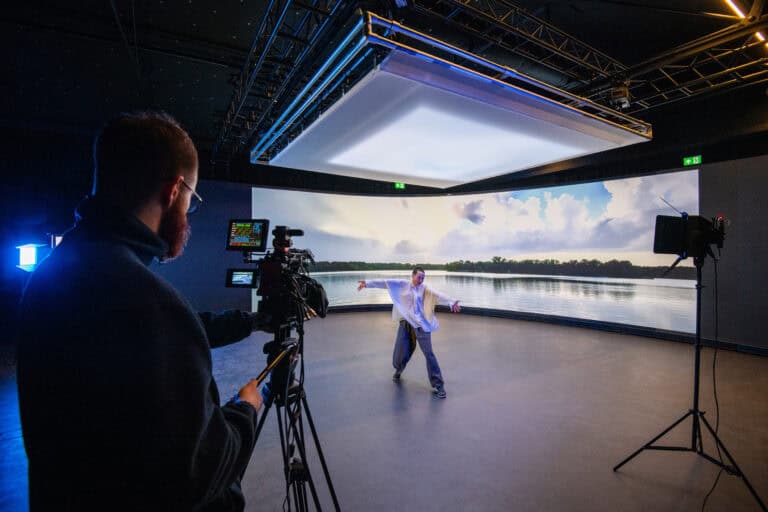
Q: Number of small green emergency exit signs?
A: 2